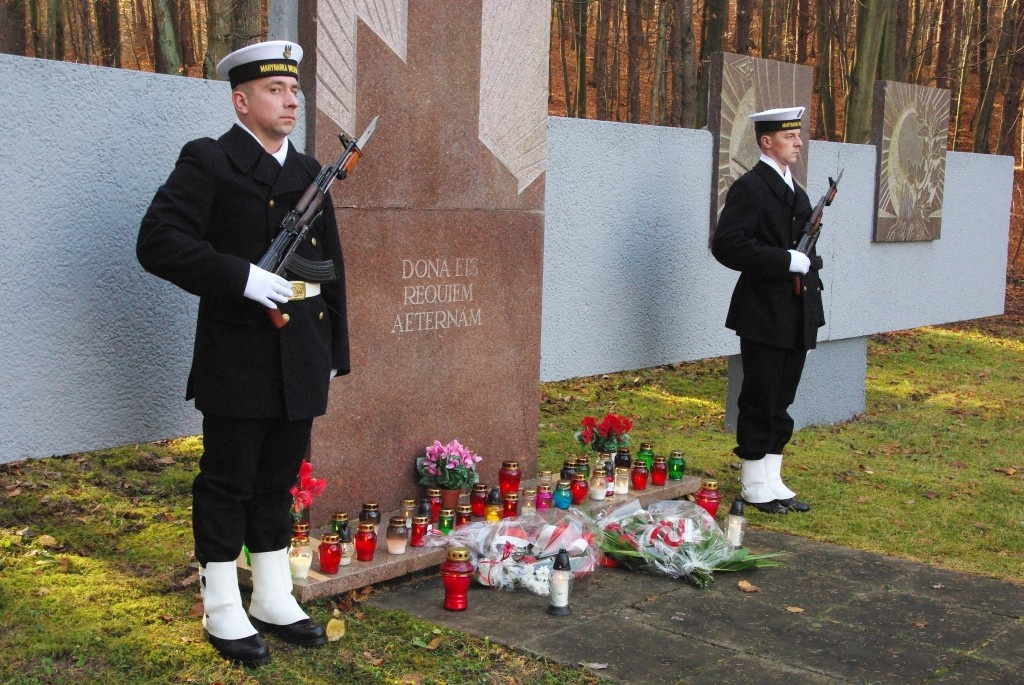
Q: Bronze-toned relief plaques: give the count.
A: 2